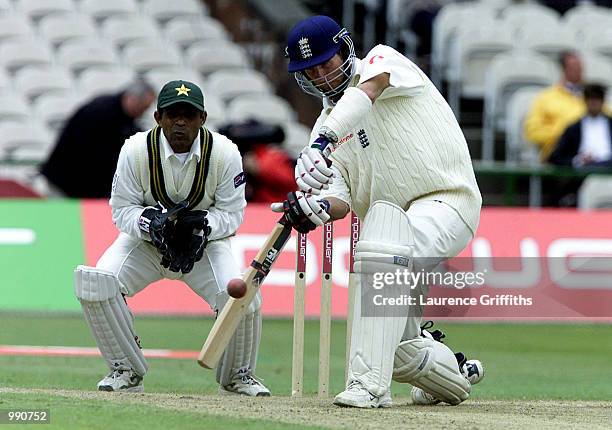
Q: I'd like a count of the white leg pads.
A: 4